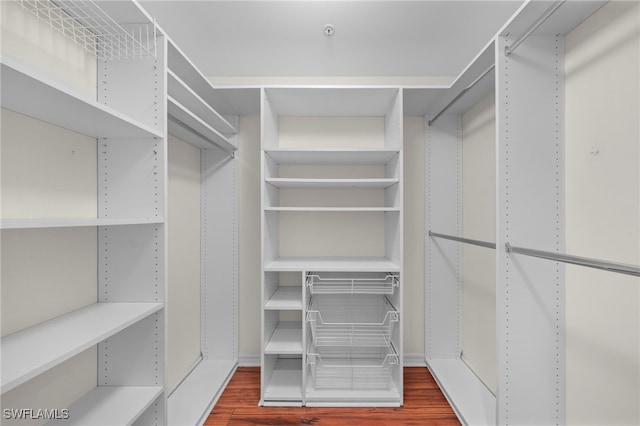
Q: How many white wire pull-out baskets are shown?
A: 3